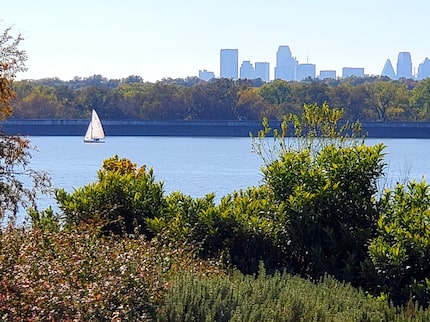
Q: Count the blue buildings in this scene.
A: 11